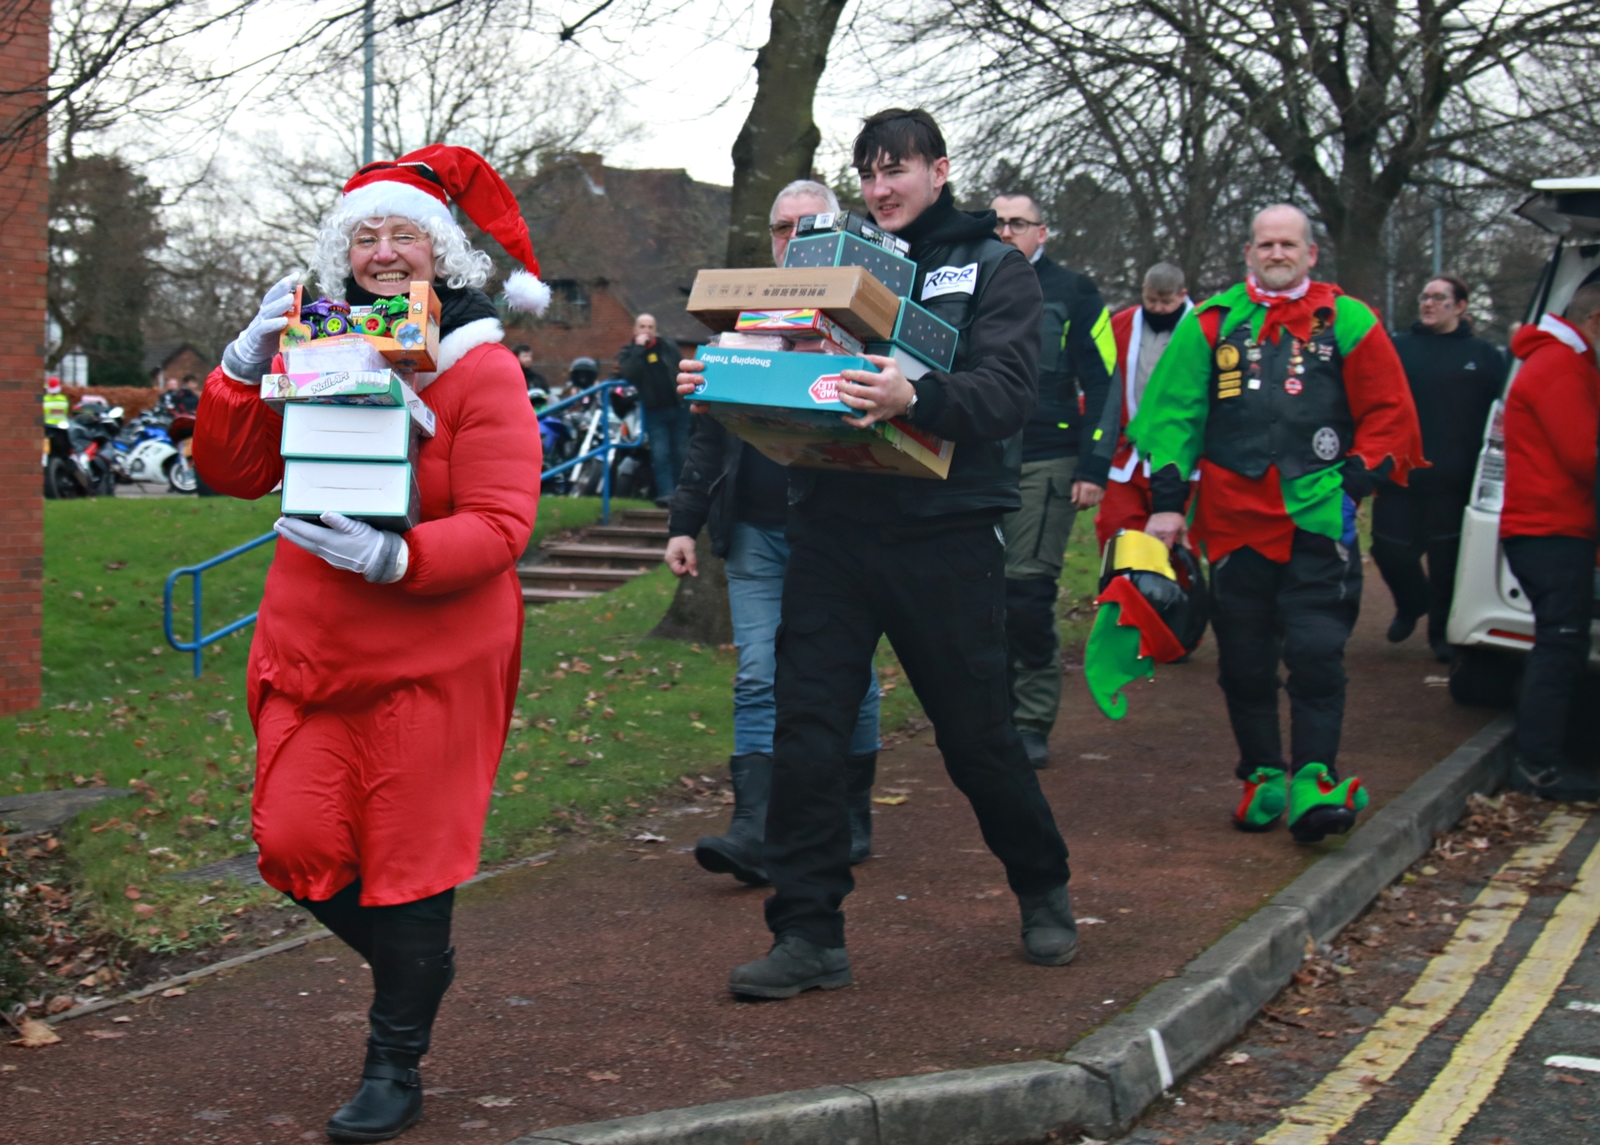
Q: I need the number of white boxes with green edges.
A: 2